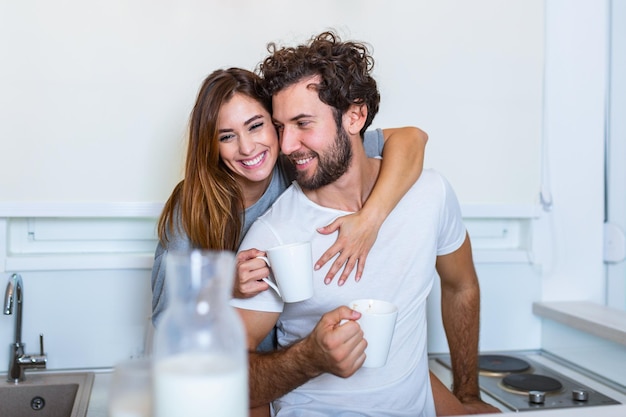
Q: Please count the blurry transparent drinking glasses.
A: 1